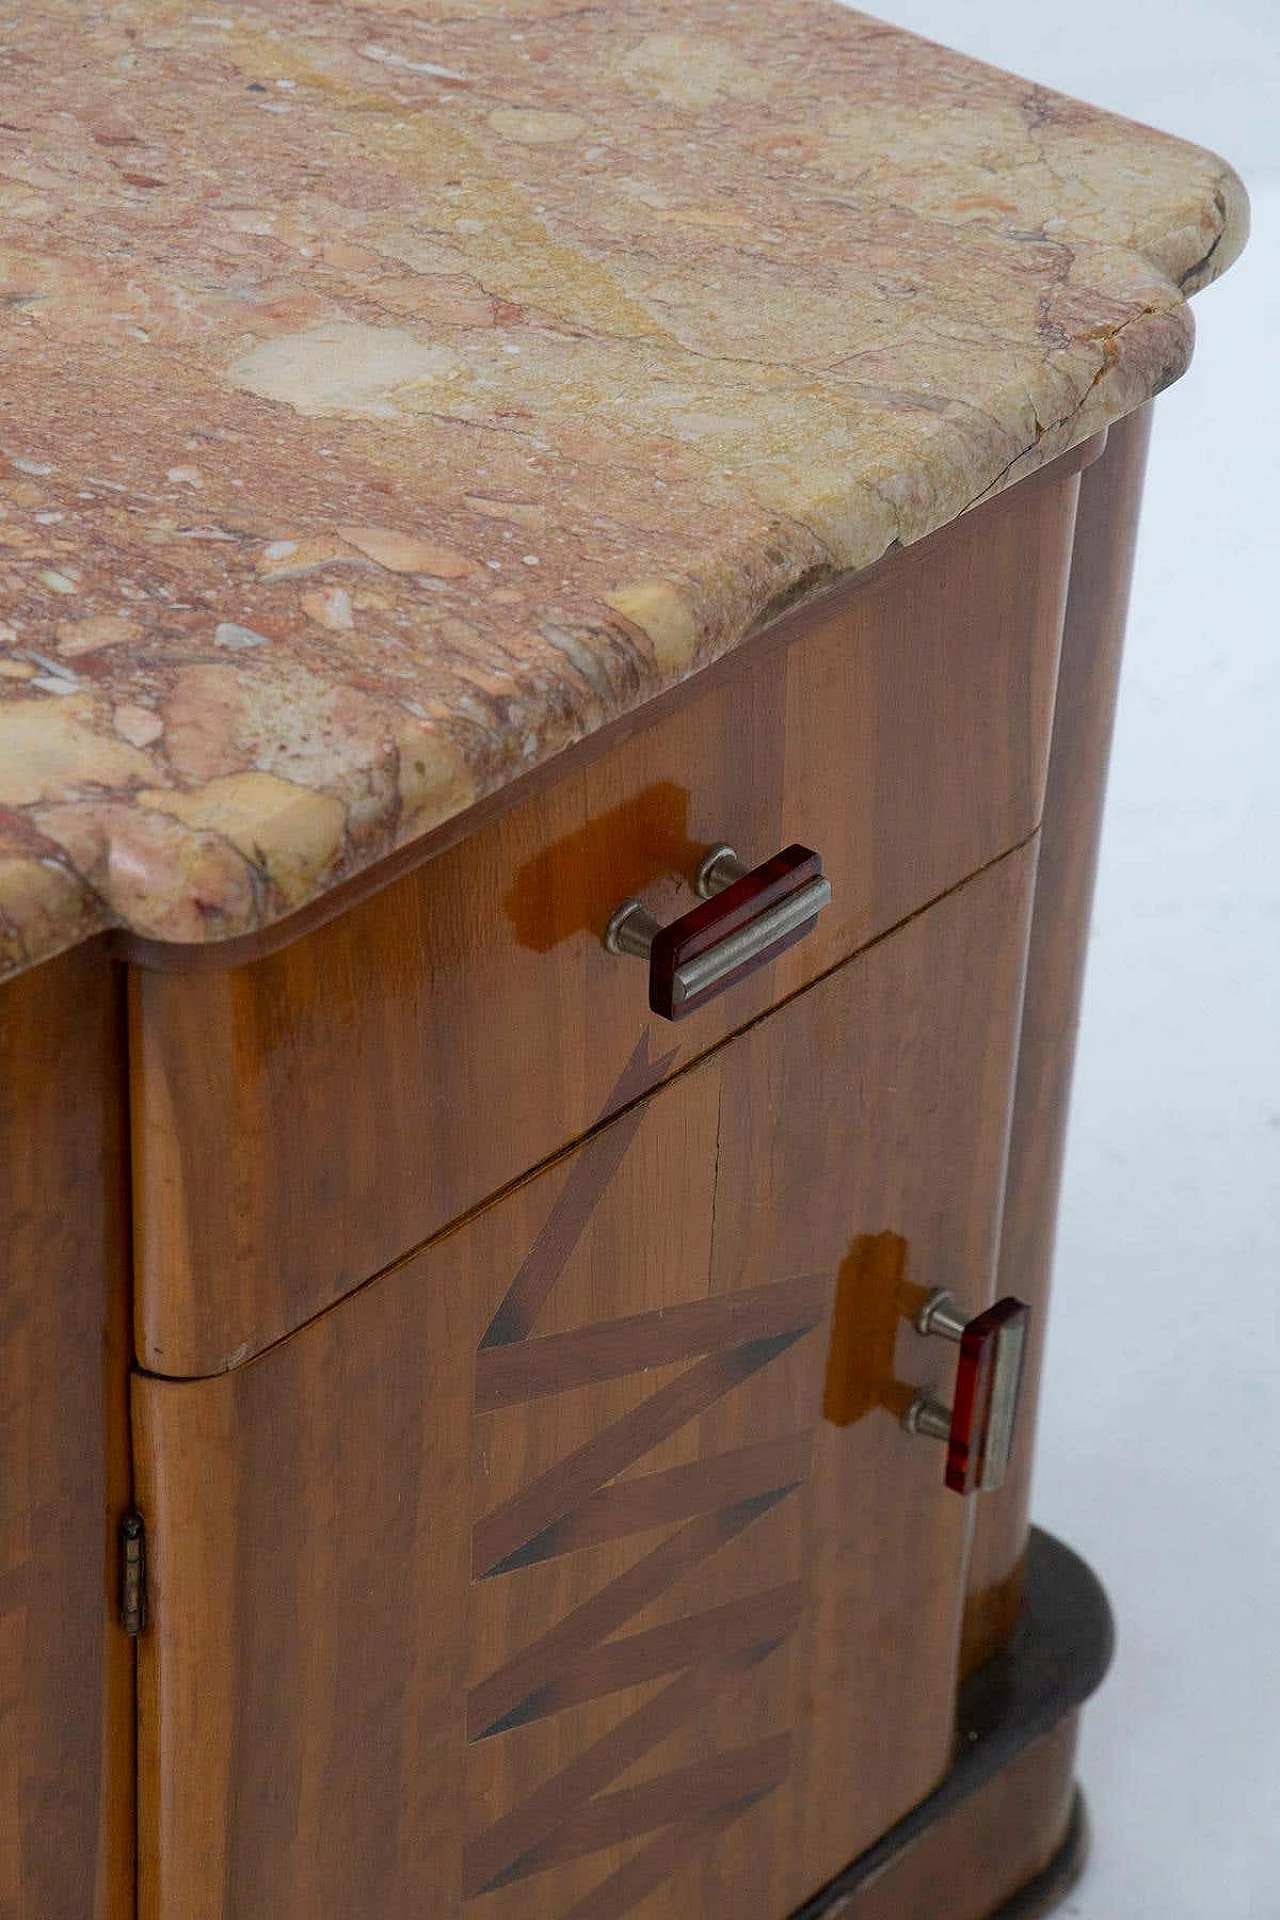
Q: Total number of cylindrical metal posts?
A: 4